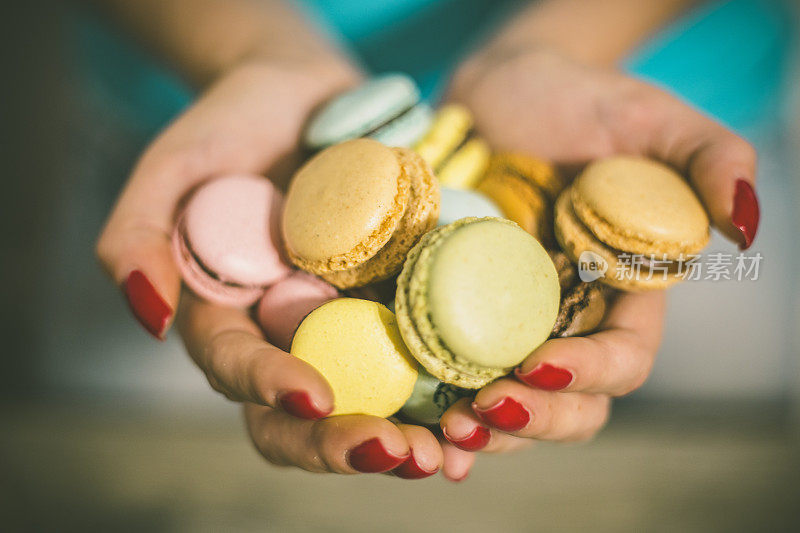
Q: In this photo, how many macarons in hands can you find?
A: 12